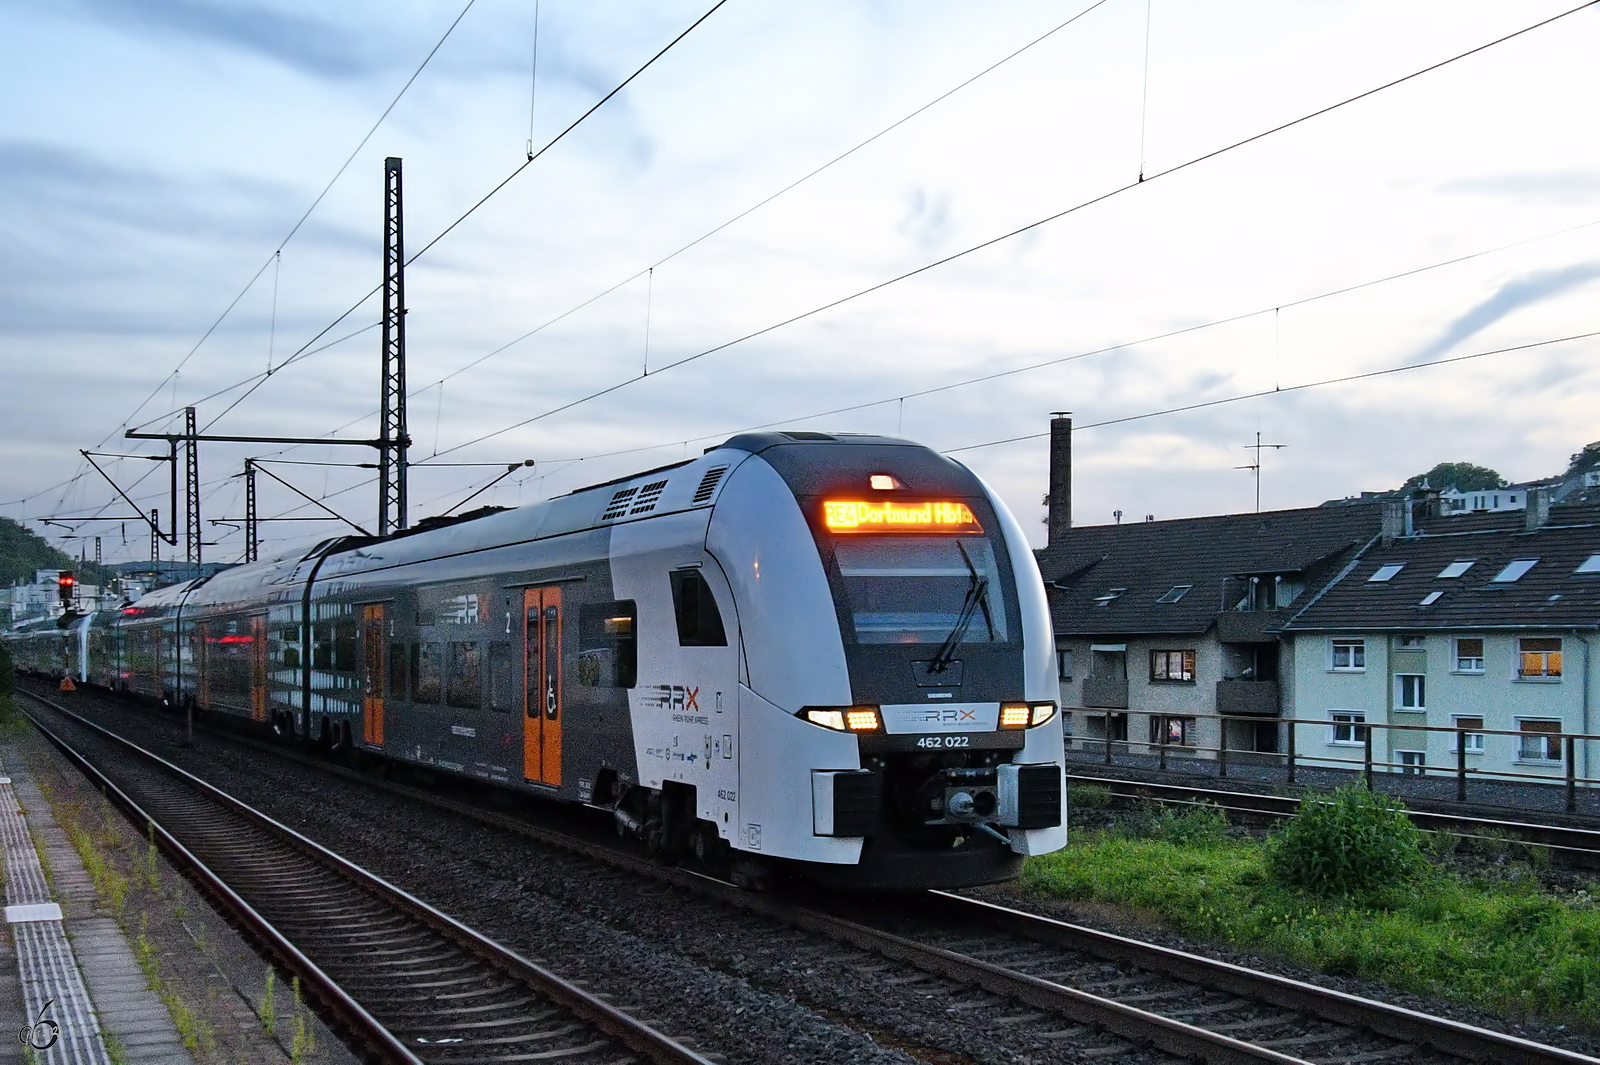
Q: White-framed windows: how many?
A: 9